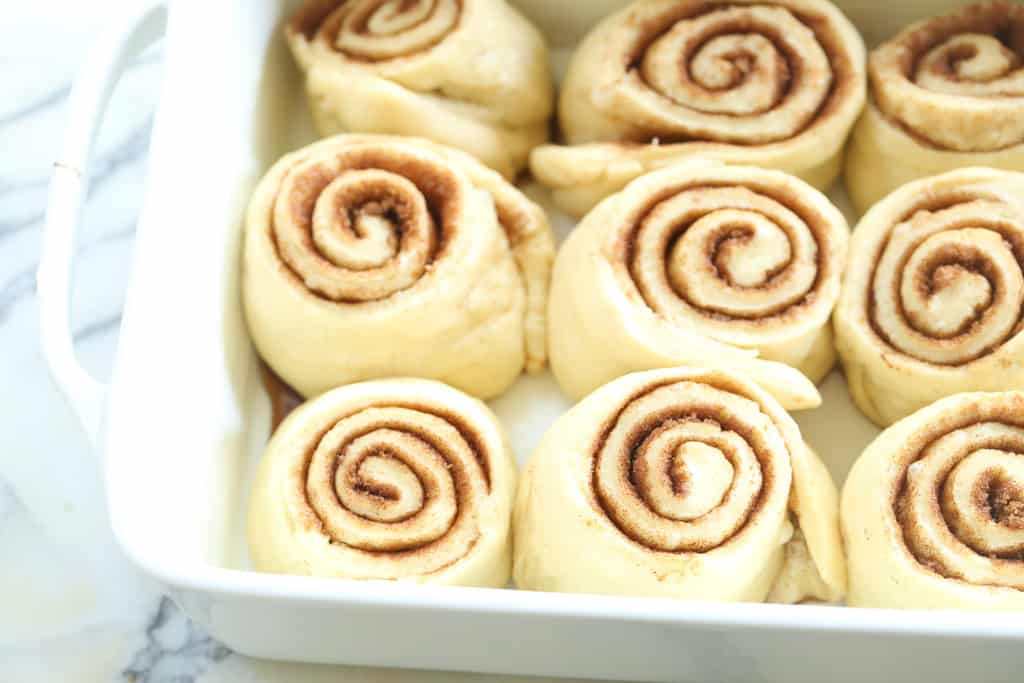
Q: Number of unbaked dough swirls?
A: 9